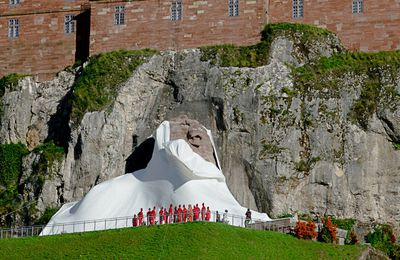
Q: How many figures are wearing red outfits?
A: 15